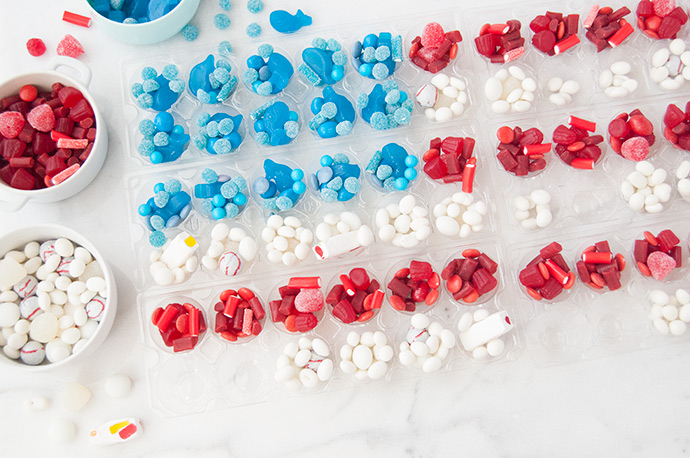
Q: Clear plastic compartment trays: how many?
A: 6